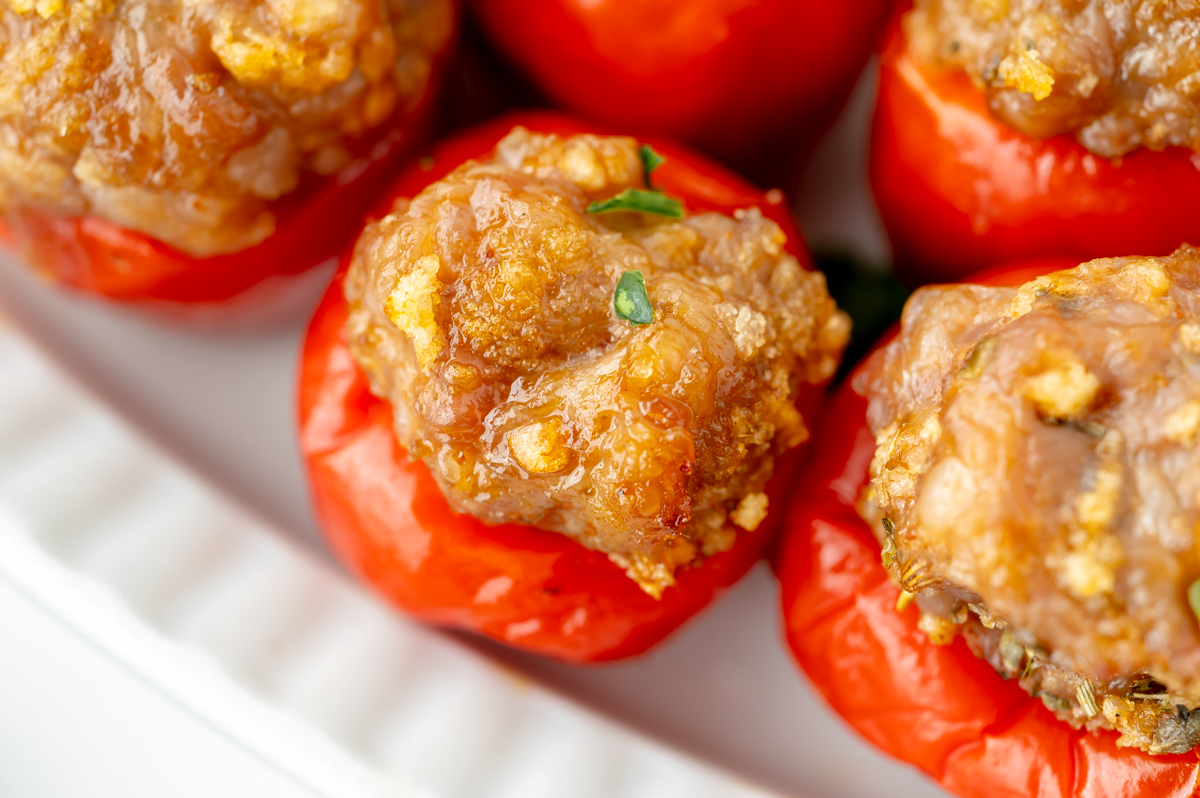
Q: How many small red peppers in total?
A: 5